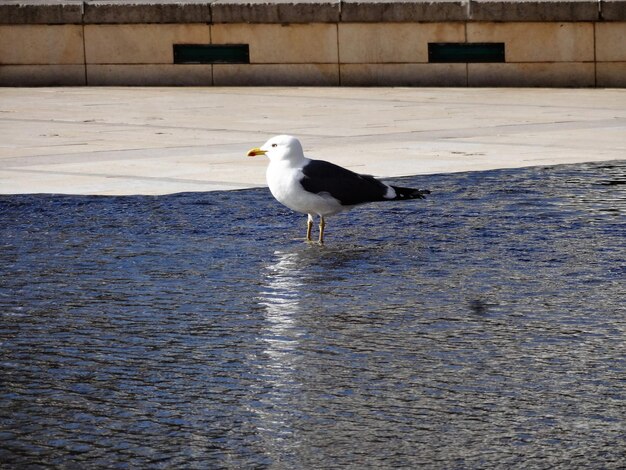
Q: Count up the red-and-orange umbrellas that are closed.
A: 0